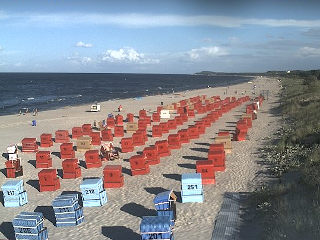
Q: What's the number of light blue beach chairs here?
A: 3